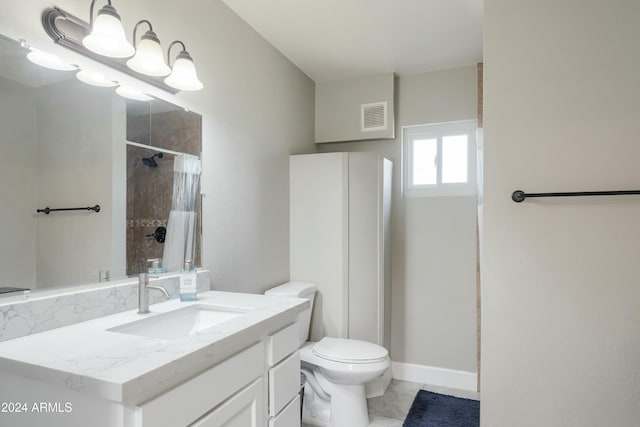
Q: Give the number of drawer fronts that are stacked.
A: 3